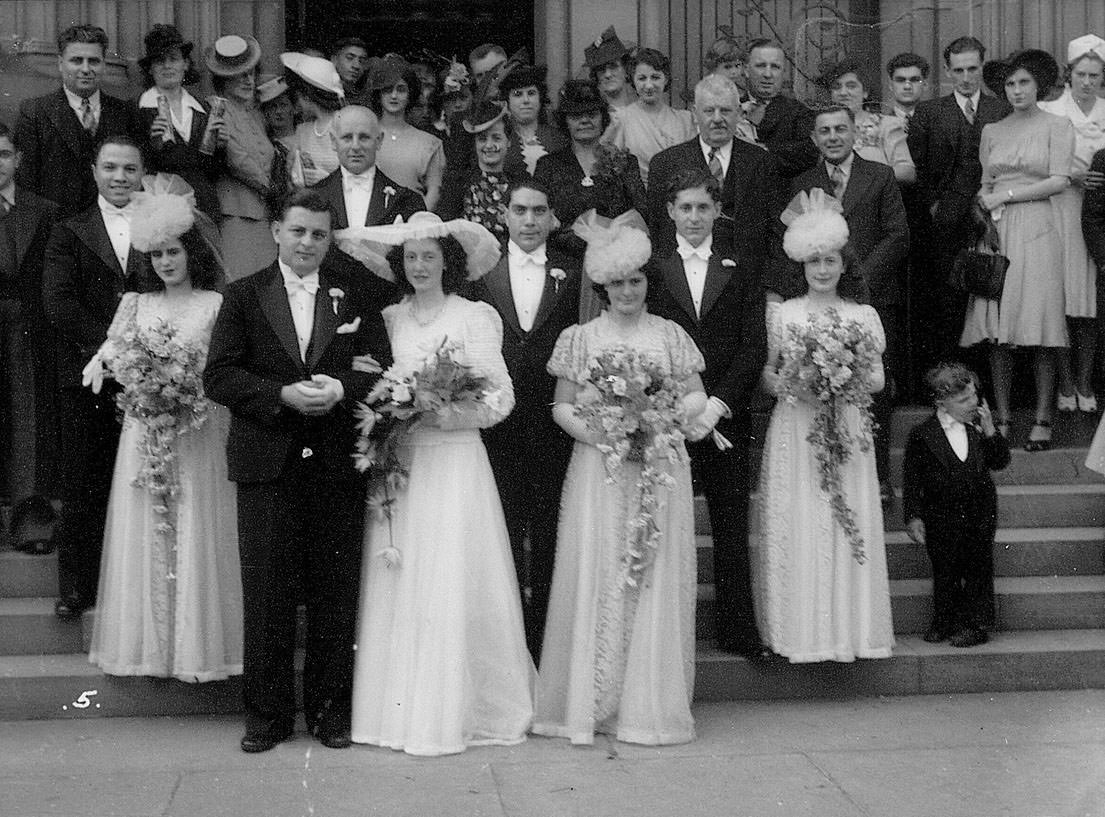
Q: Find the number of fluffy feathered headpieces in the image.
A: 3